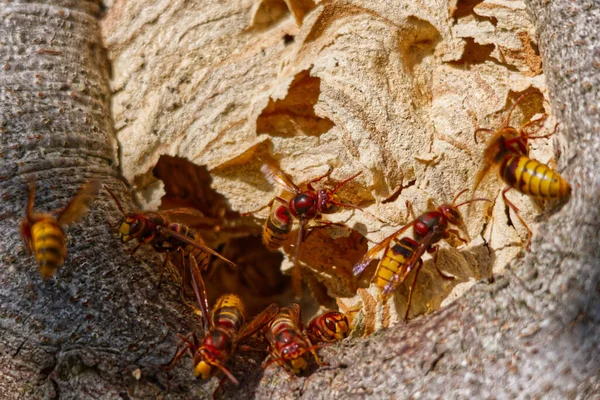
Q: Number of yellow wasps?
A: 8